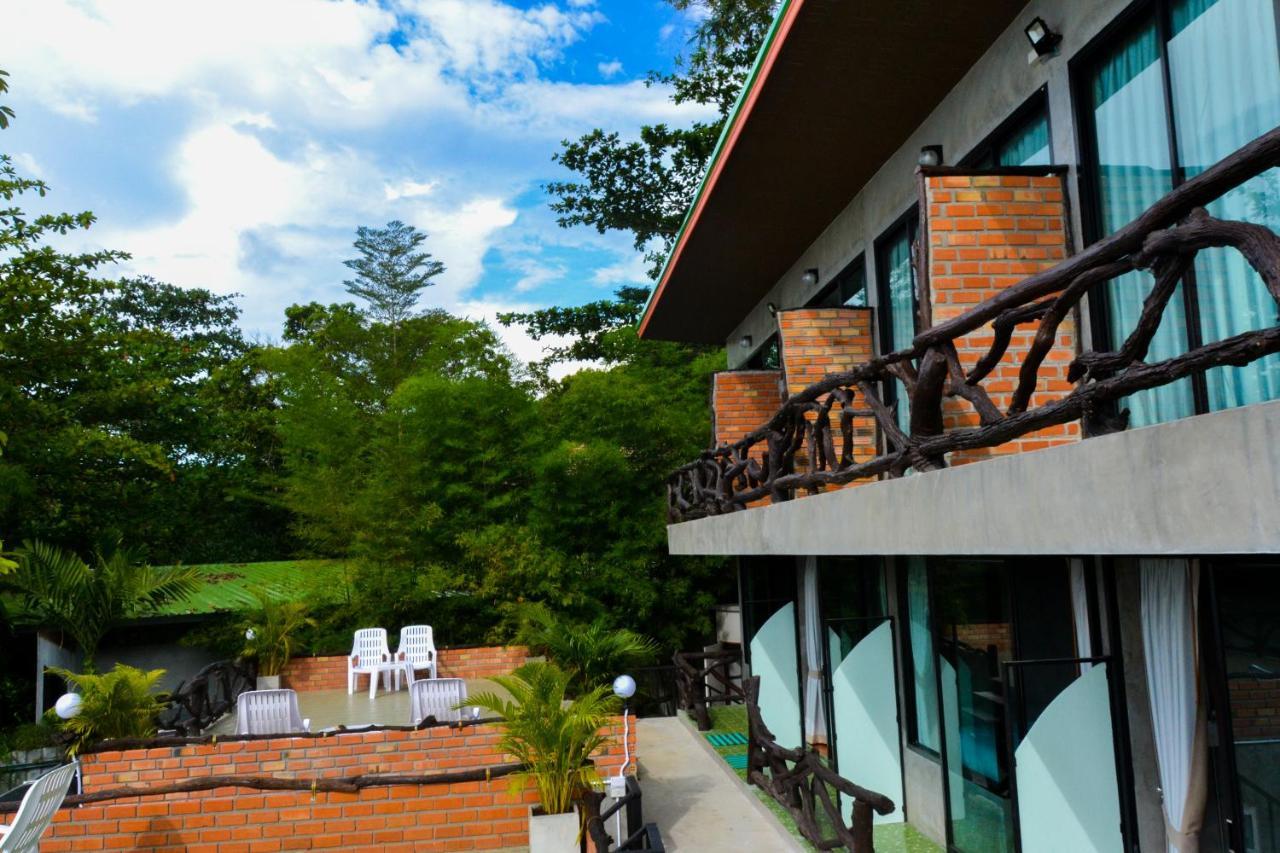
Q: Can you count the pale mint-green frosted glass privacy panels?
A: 3